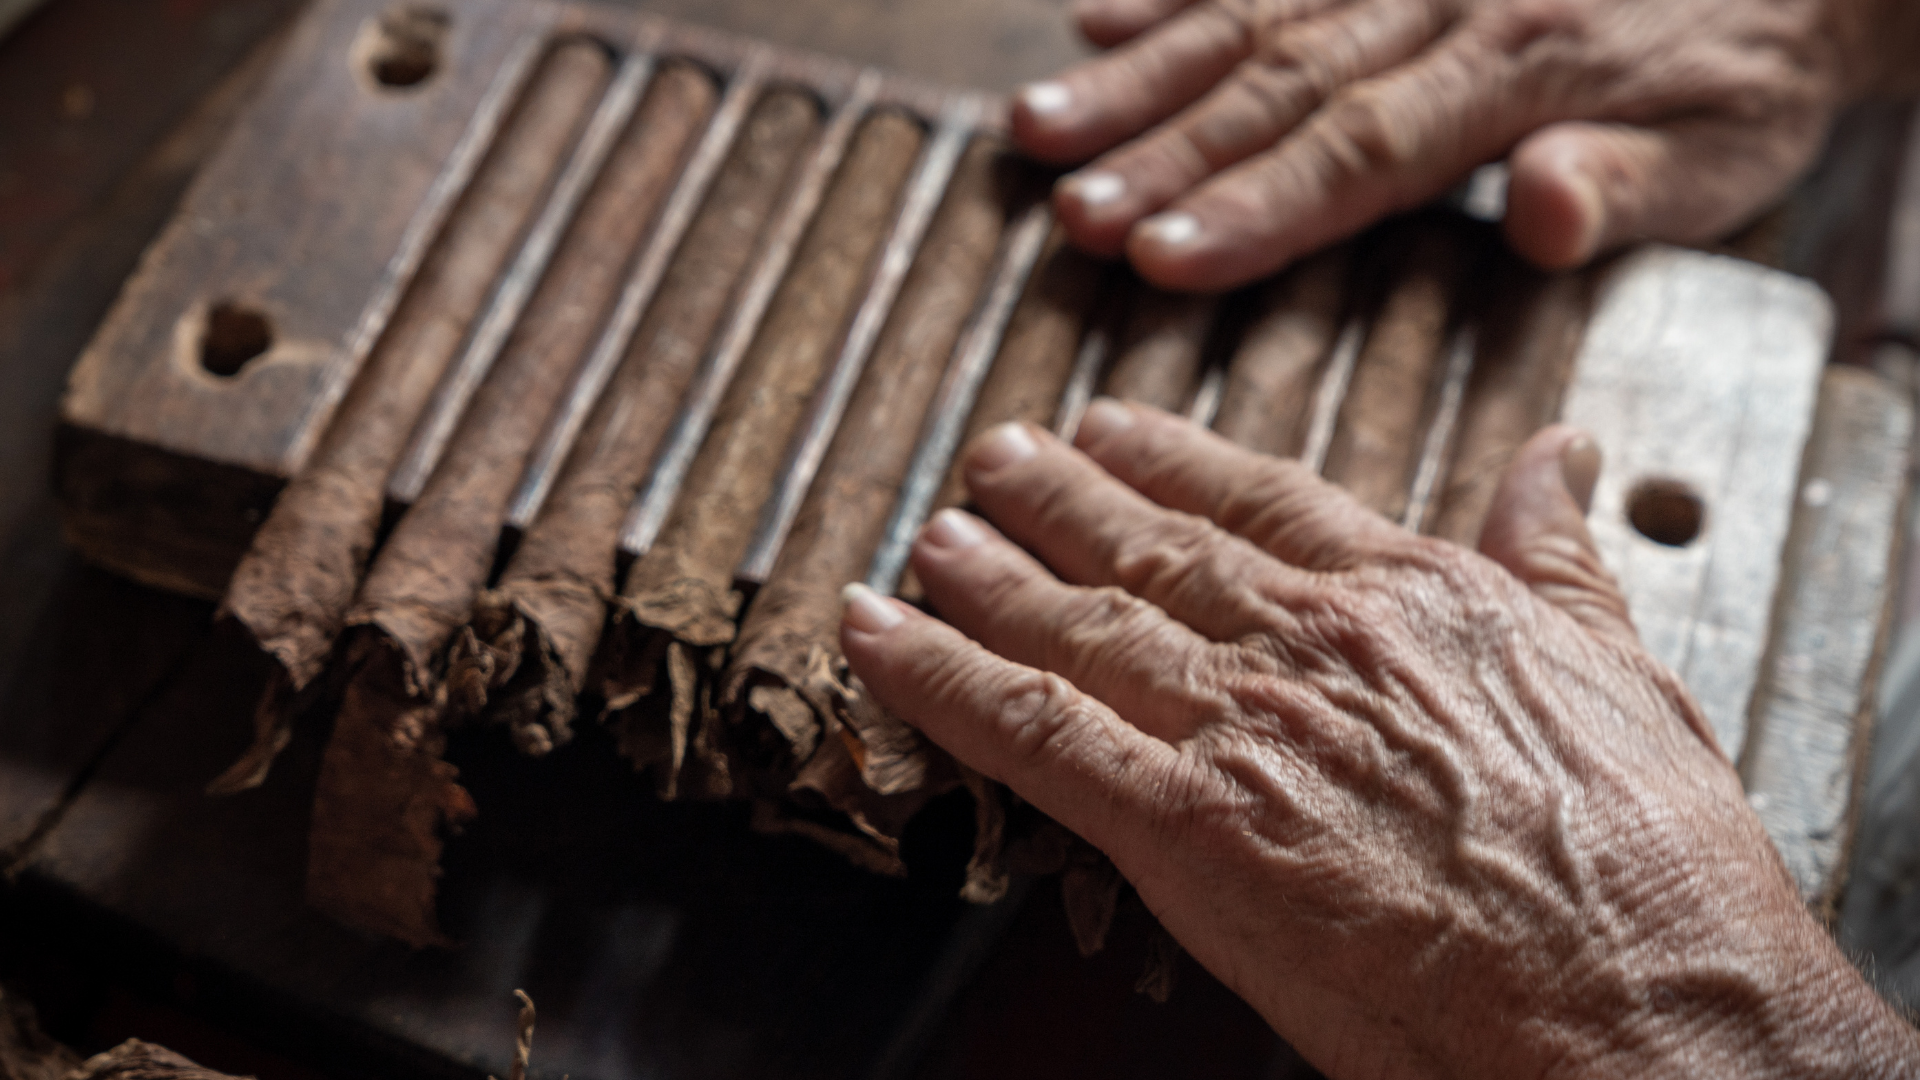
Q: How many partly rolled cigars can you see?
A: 10